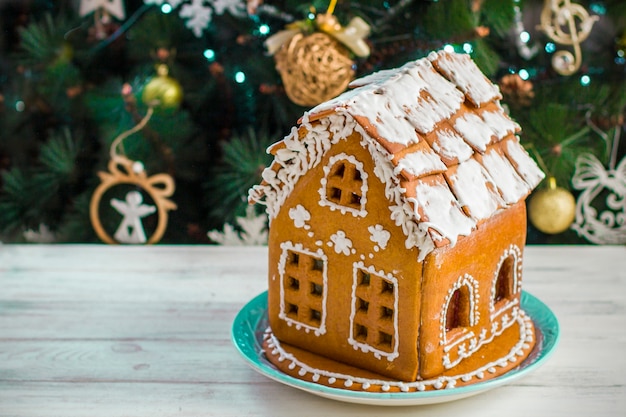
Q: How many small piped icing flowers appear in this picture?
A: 3